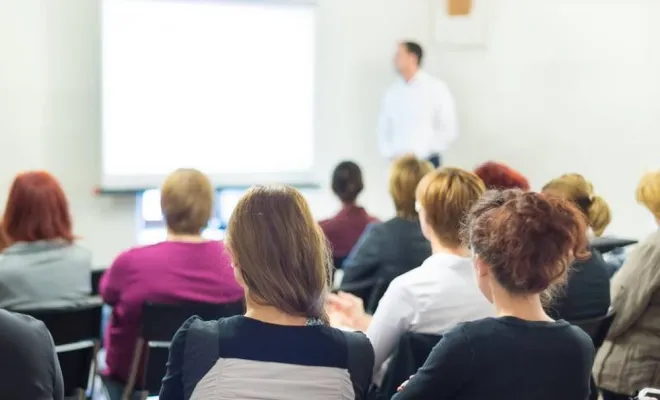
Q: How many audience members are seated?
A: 11